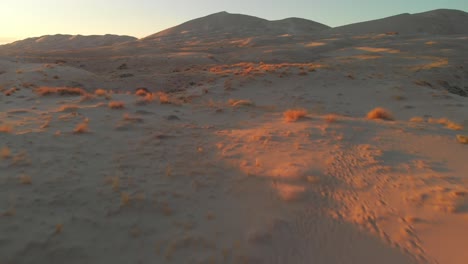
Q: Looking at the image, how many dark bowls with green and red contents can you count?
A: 0